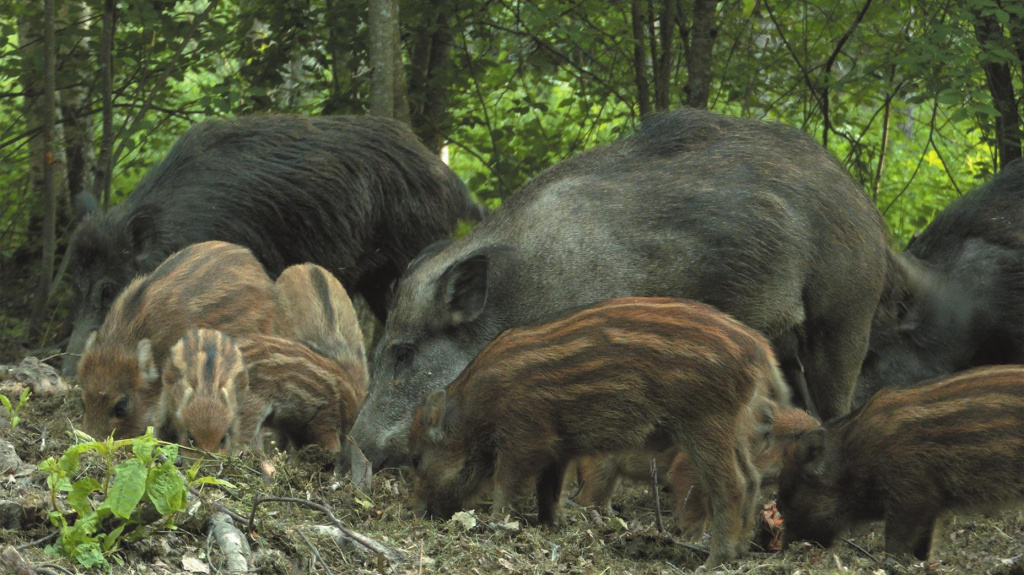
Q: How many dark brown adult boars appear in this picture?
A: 3